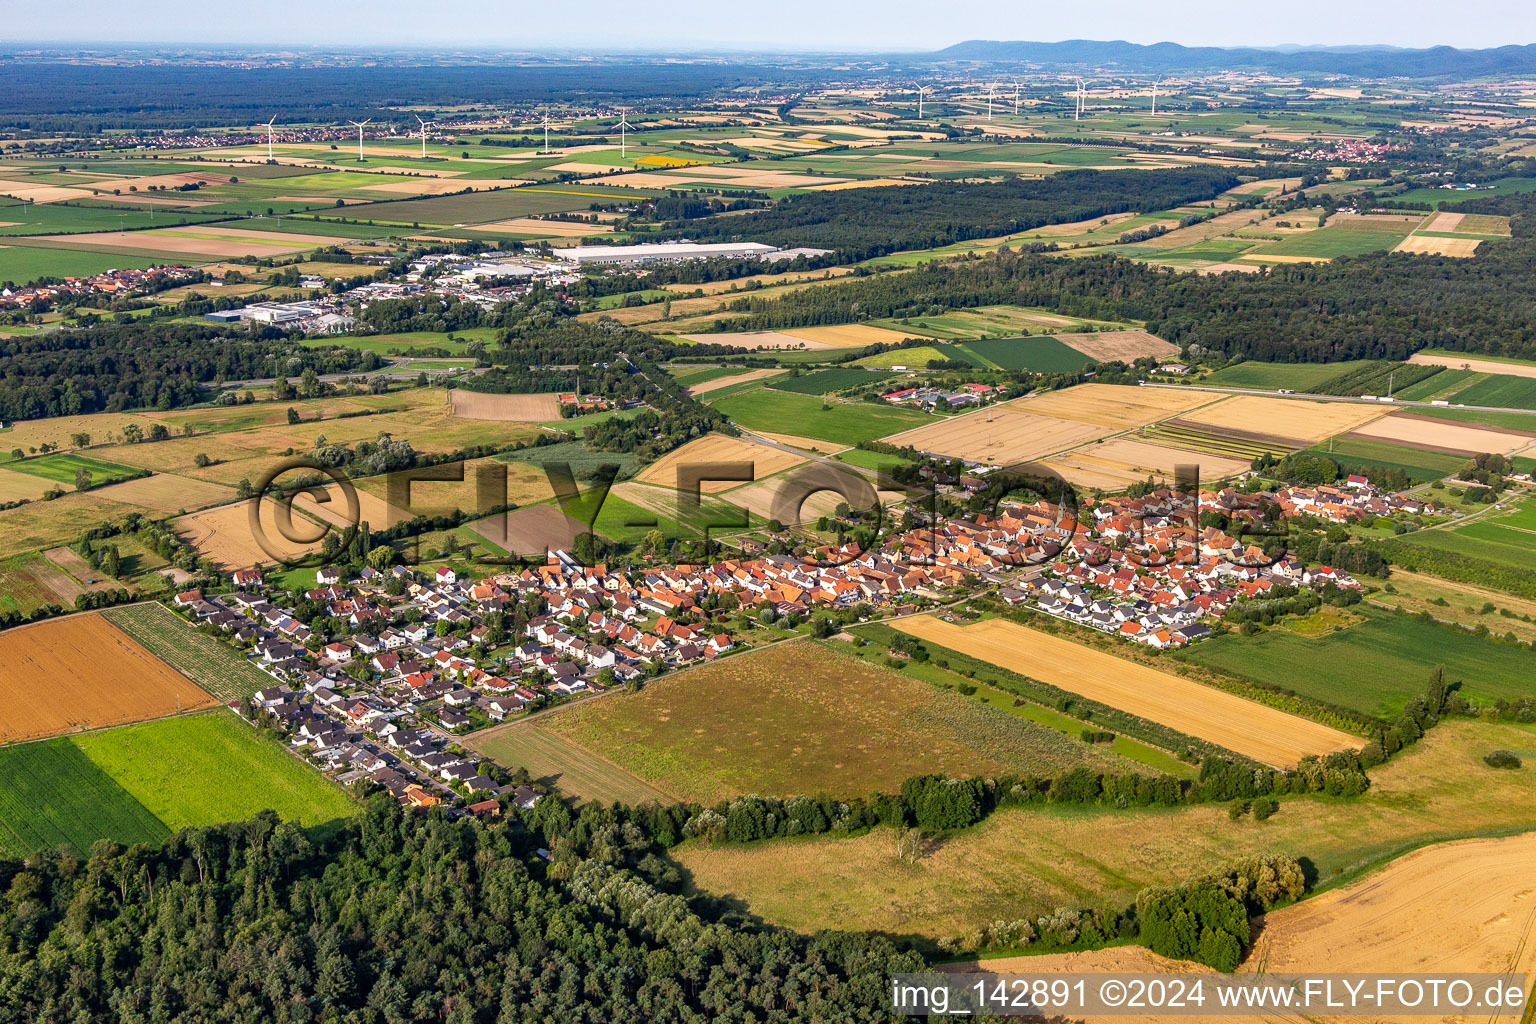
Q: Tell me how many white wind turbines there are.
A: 11